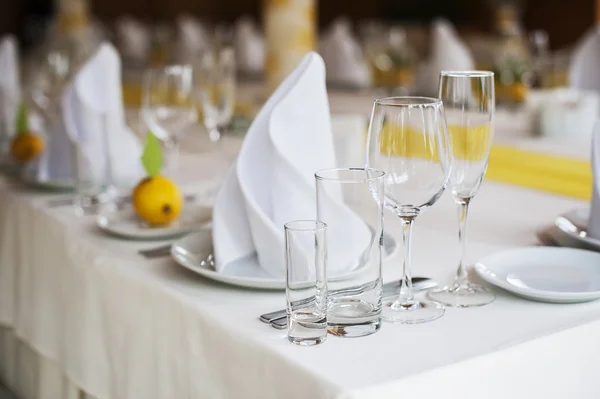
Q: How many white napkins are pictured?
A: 10